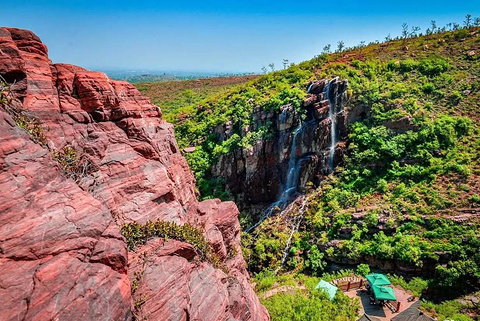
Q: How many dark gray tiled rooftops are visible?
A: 2